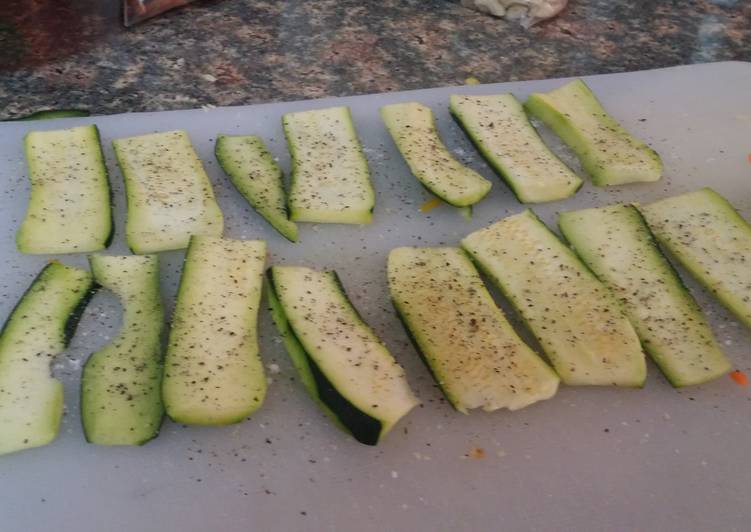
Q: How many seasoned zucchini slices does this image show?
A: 15